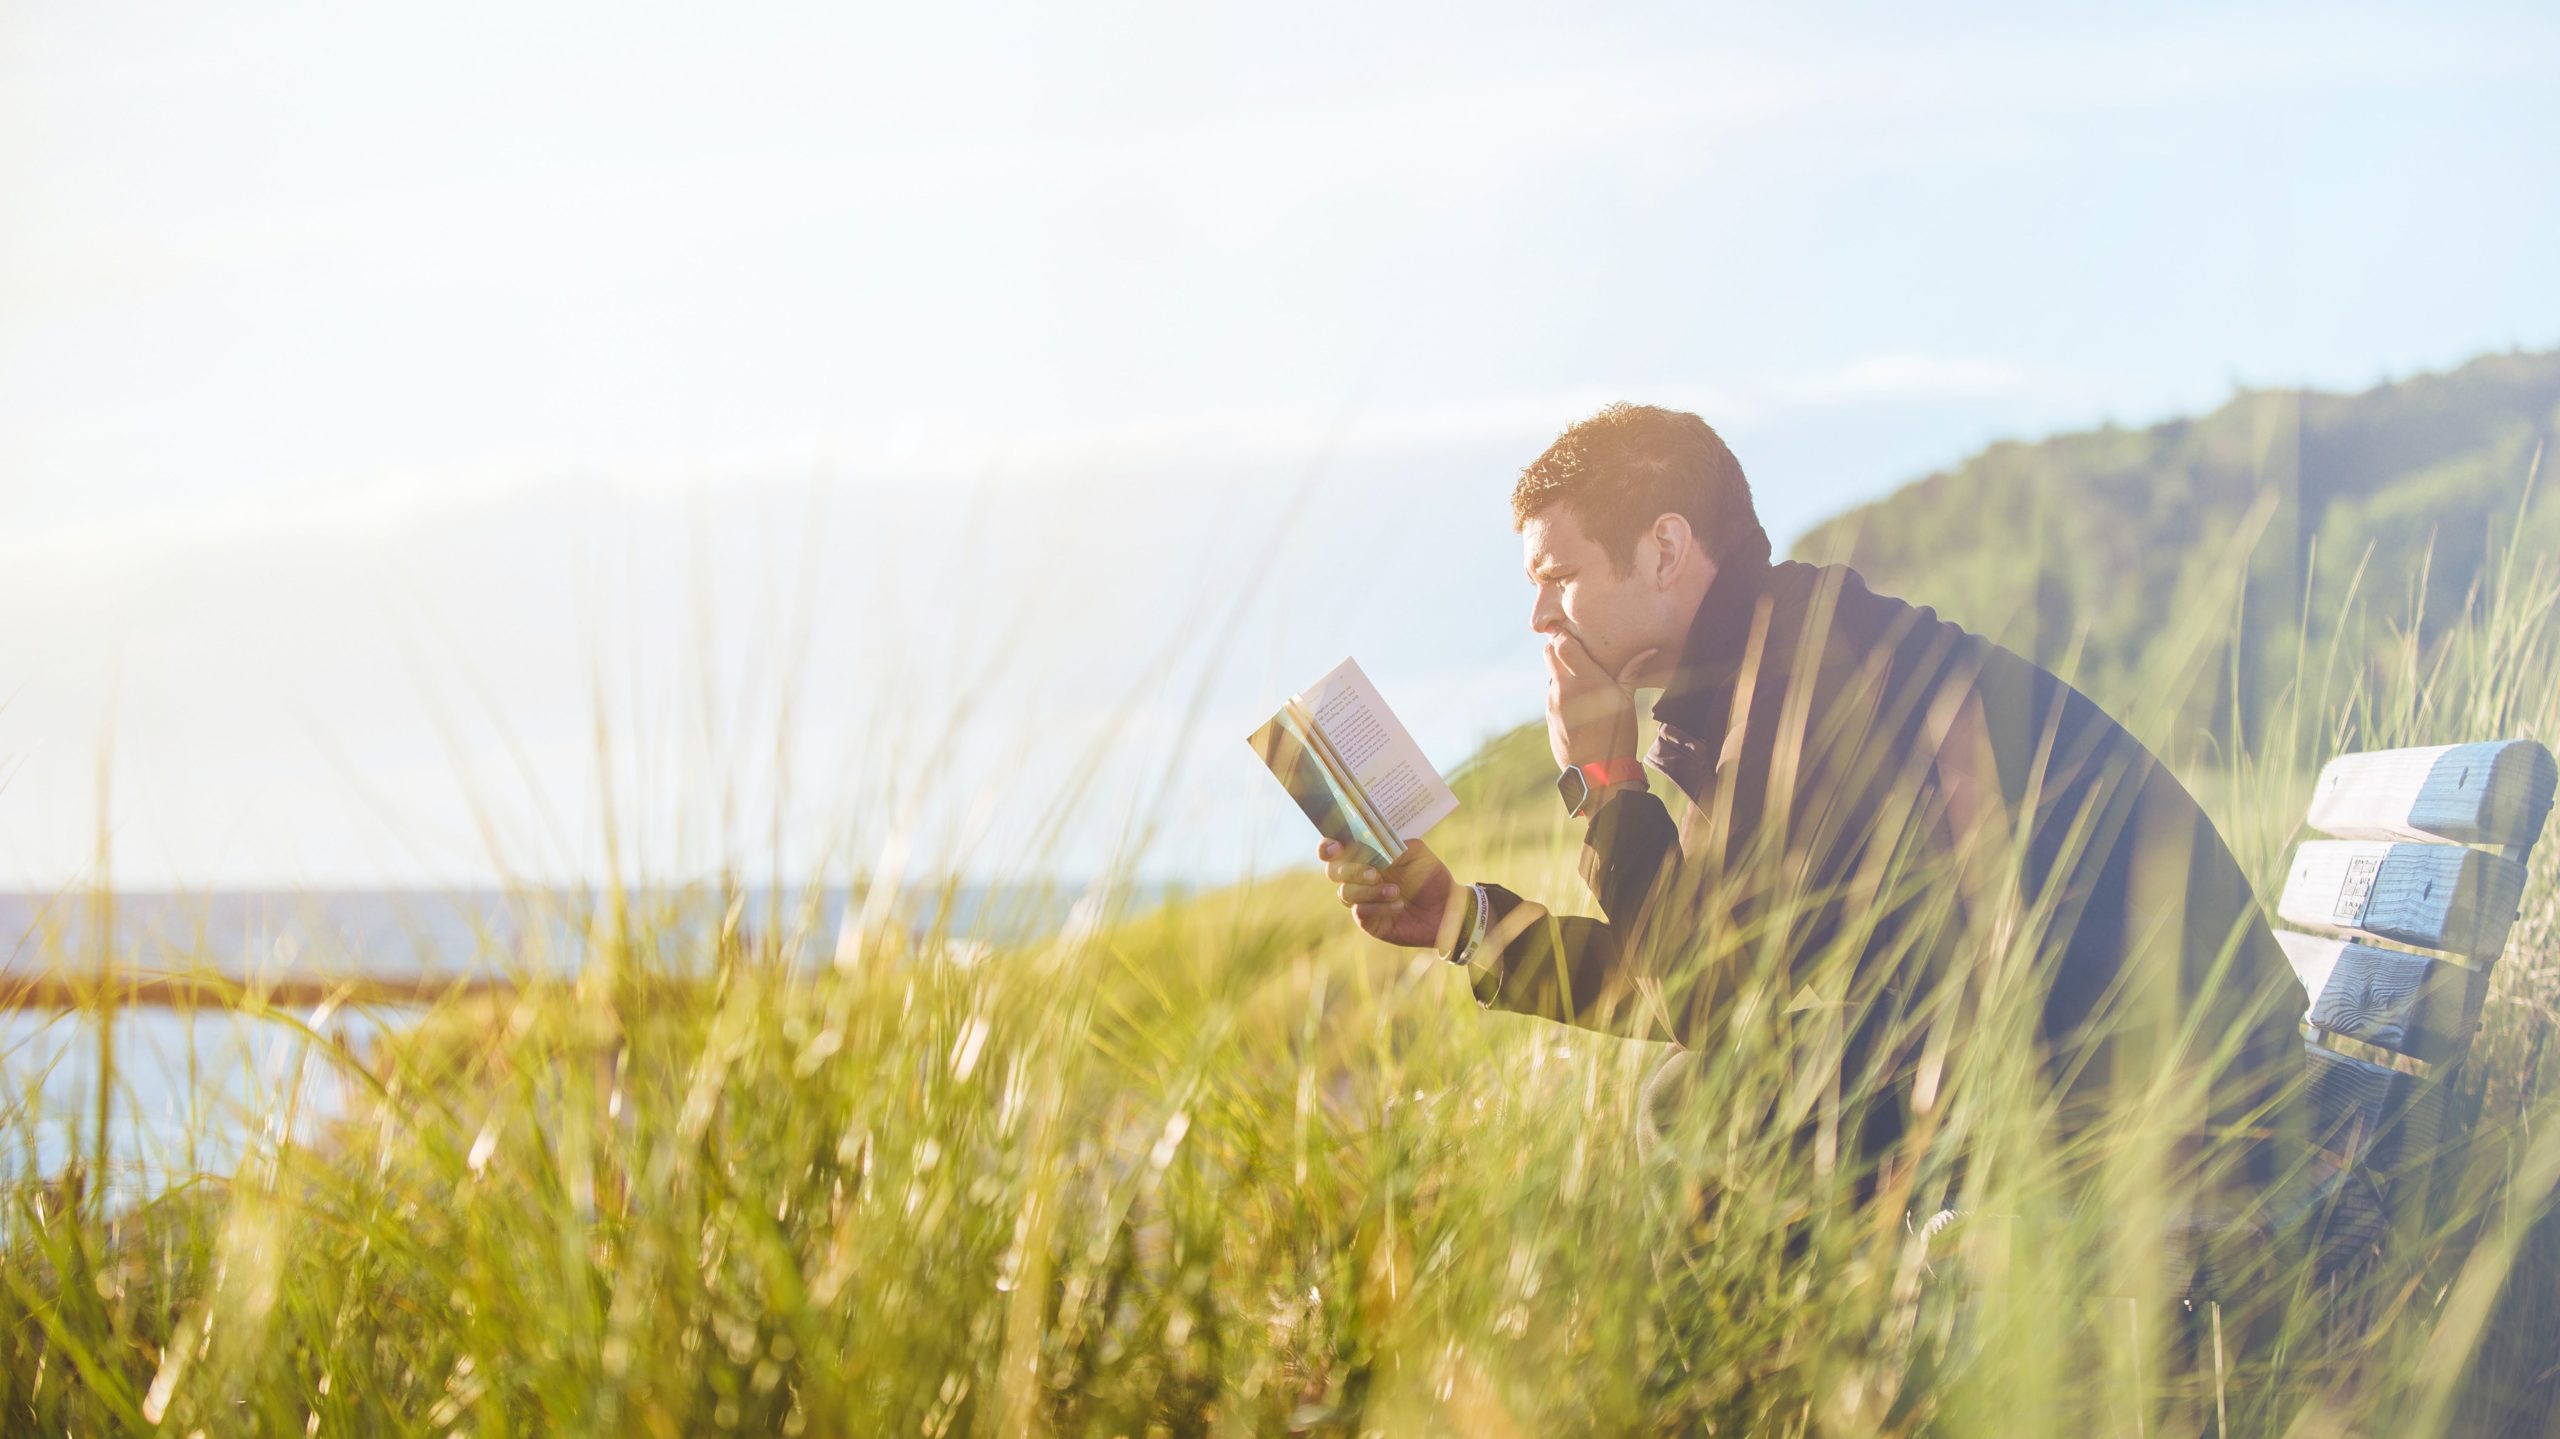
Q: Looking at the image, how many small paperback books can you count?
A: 1